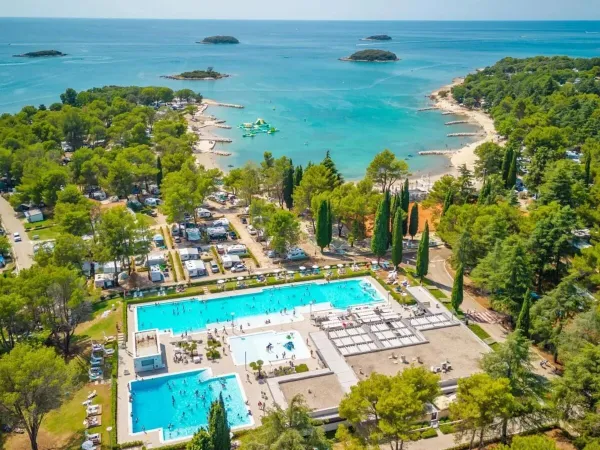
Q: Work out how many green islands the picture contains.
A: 5